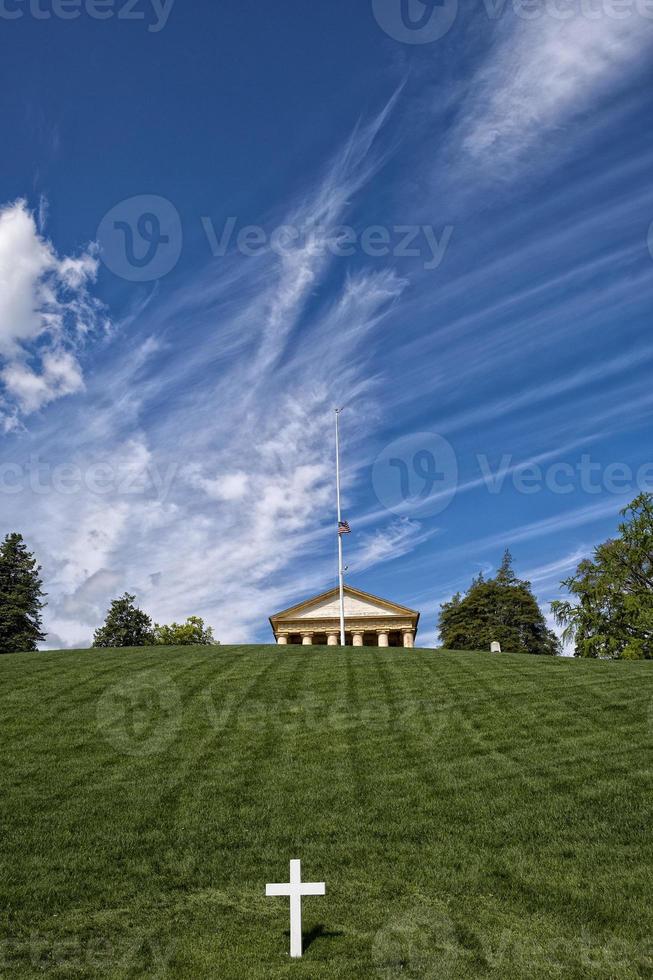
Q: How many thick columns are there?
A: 6